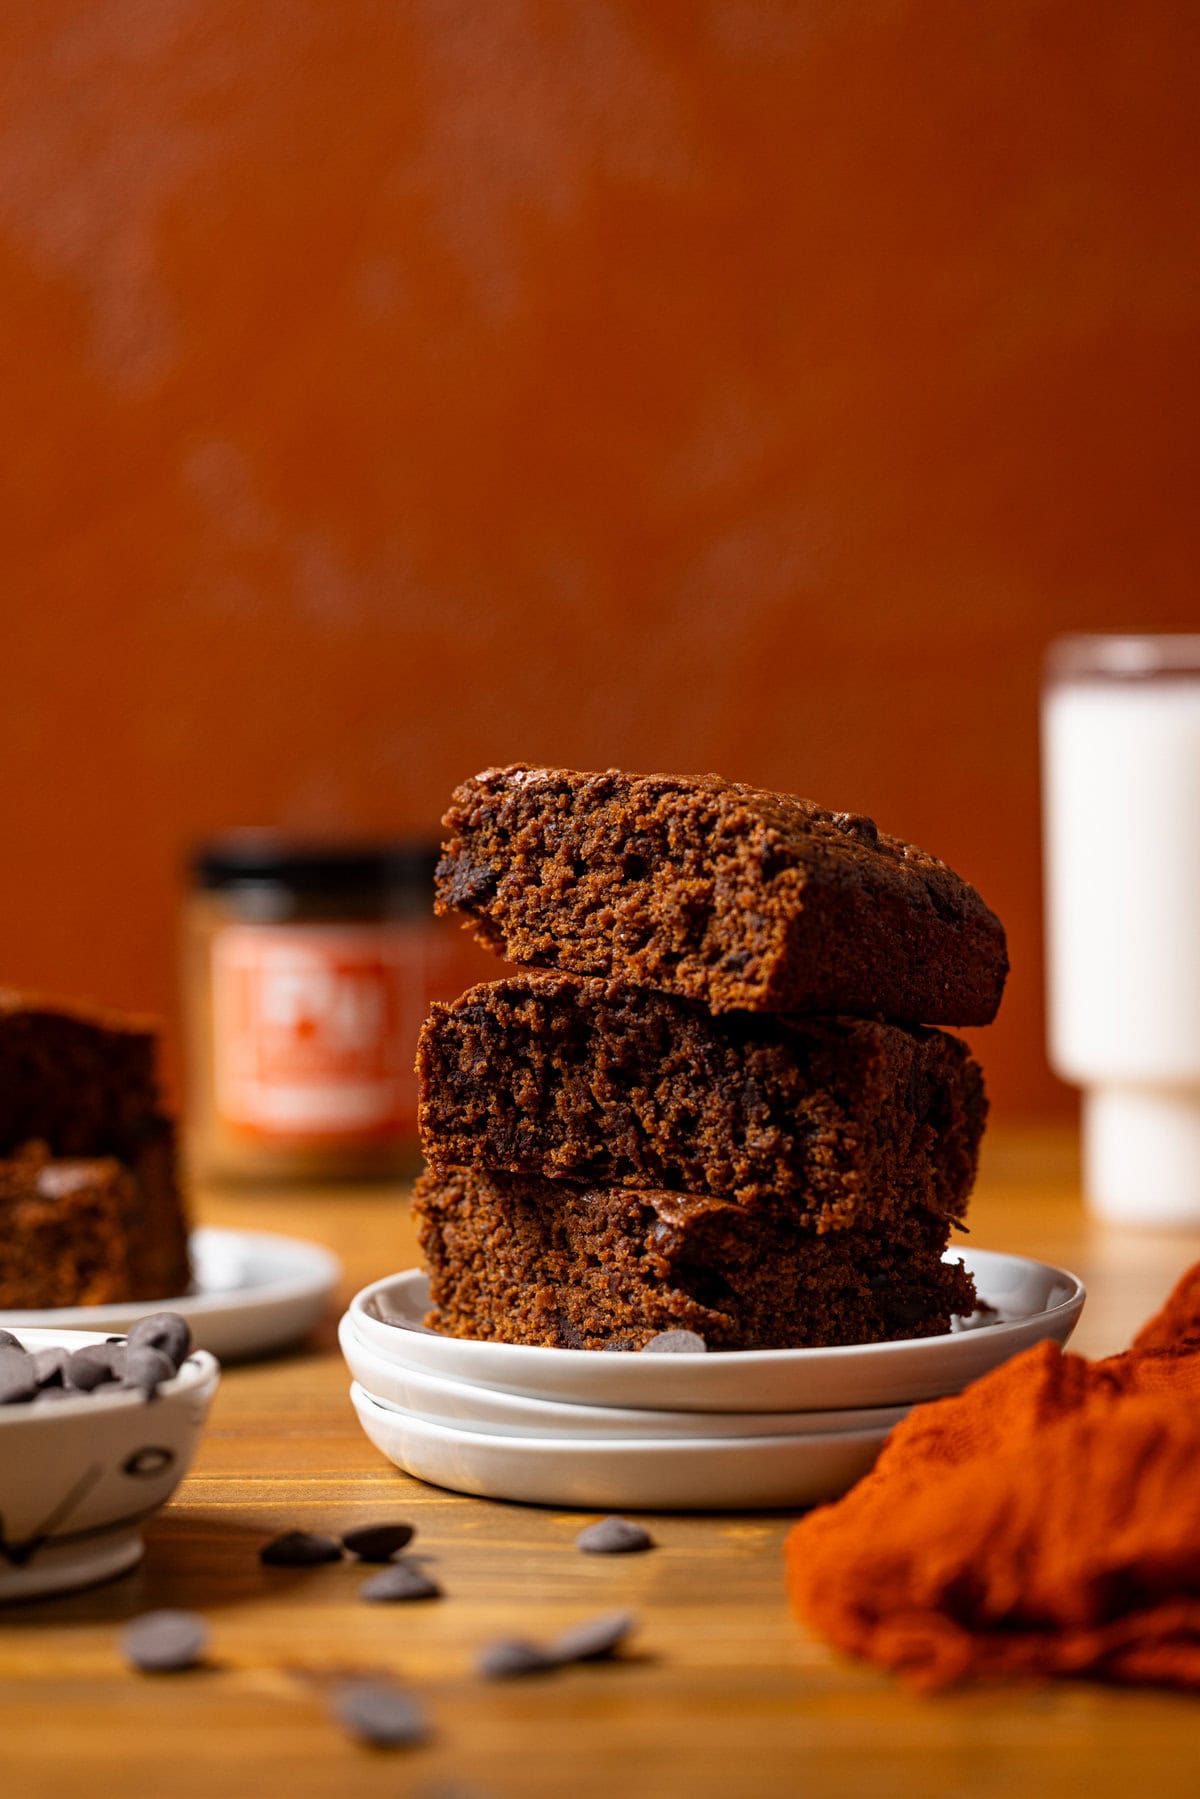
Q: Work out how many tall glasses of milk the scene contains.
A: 1